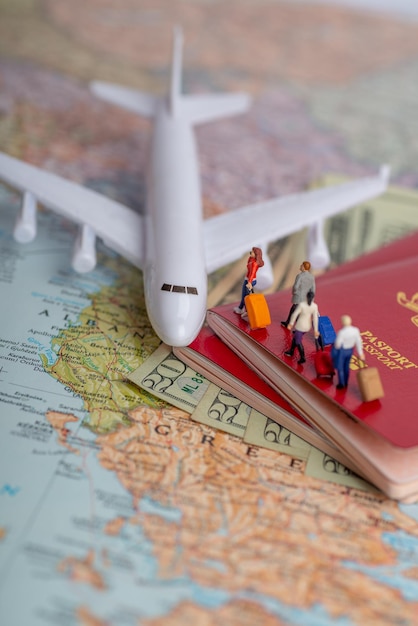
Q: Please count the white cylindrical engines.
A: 4